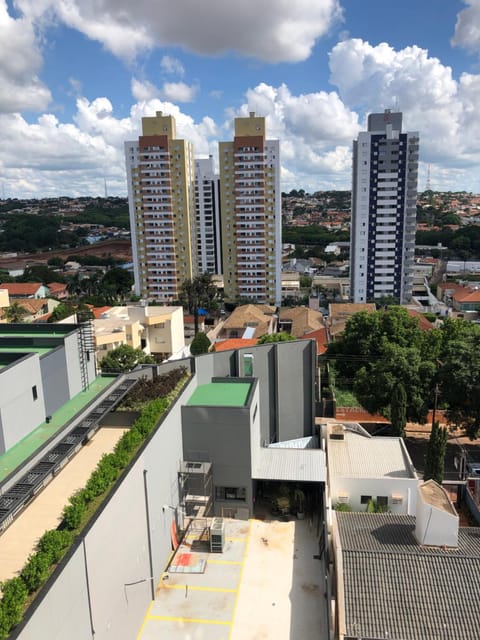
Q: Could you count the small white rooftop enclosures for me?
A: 1